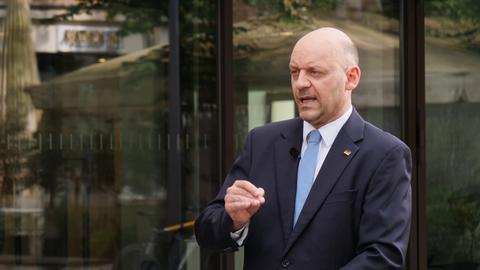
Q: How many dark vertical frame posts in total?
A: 3